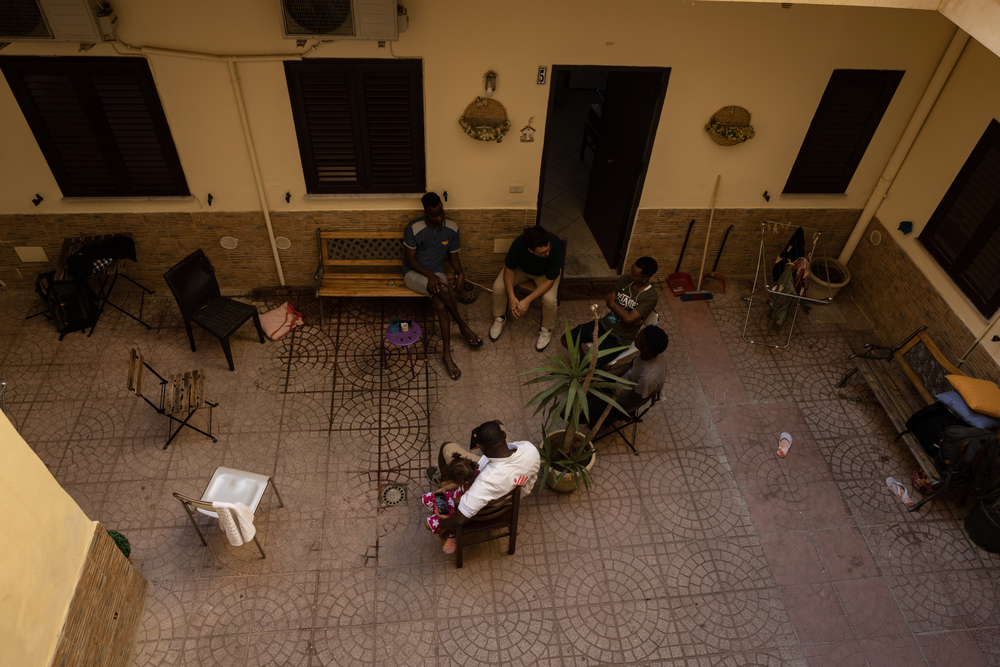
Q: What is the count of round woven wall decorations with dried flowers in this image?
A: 2